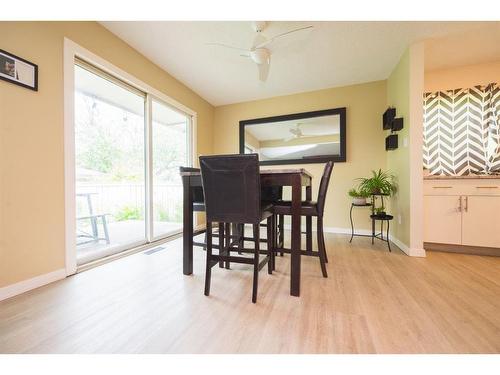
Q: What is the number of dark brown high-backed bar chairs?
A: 4